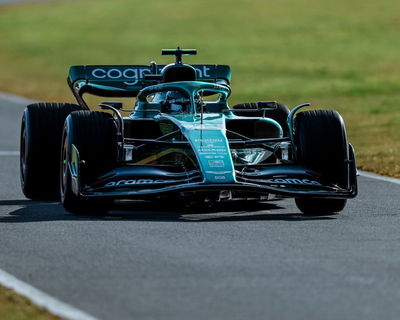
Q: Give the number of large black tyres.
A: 4